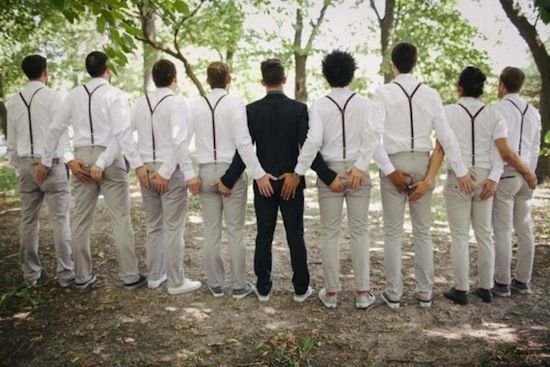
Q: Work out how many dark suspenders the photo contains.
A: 8